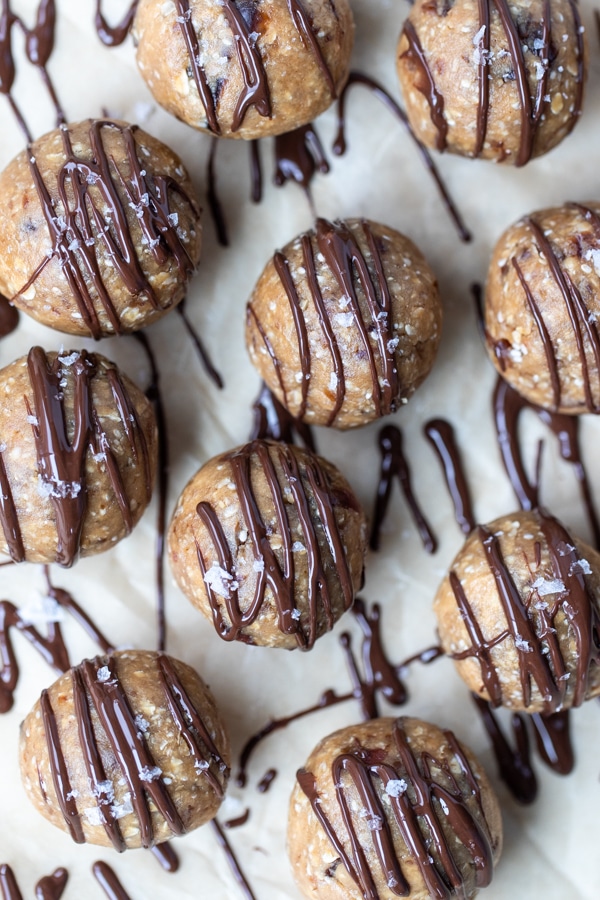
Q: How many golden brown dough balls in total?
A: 10